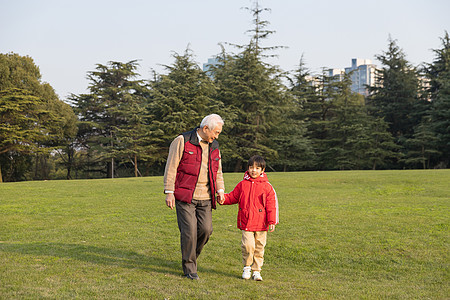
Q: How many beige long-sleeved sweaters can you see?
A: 1